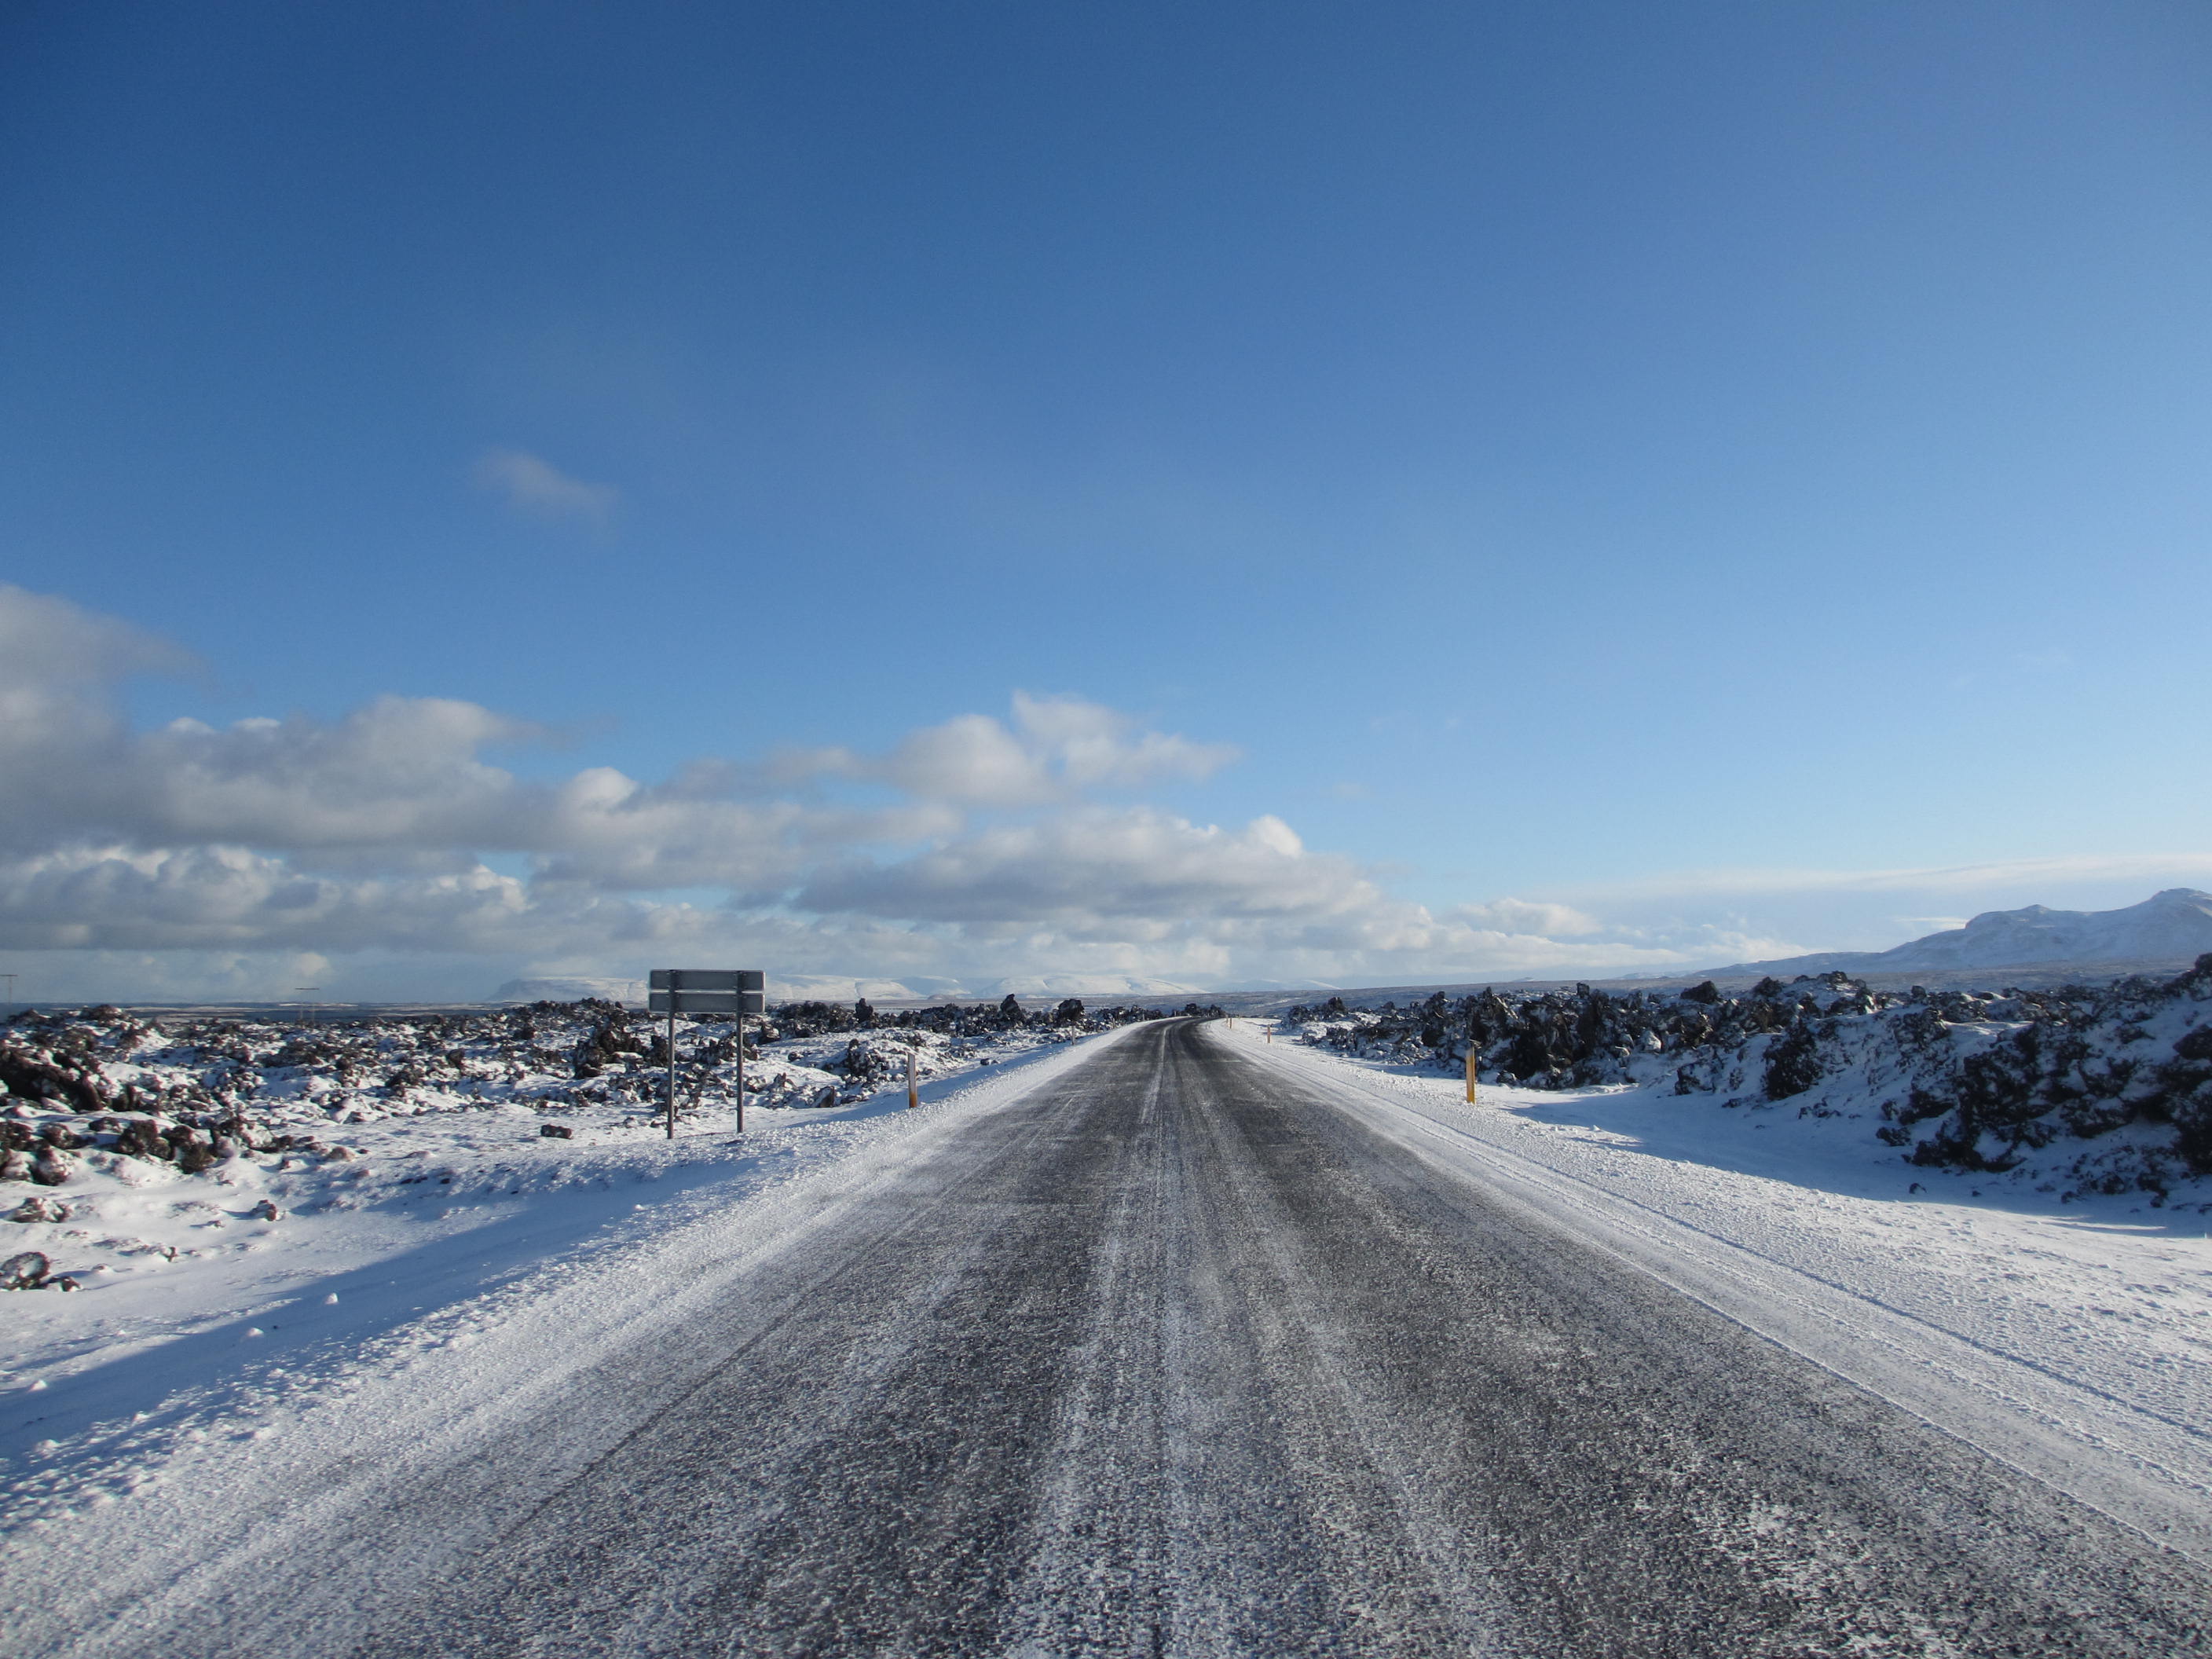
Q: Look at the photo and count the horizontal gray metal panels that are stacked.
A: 2